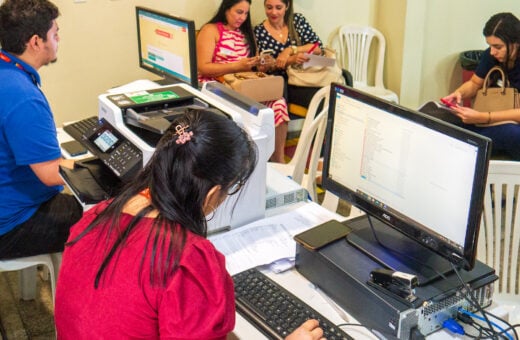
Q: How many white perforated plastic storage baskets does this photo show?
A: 0